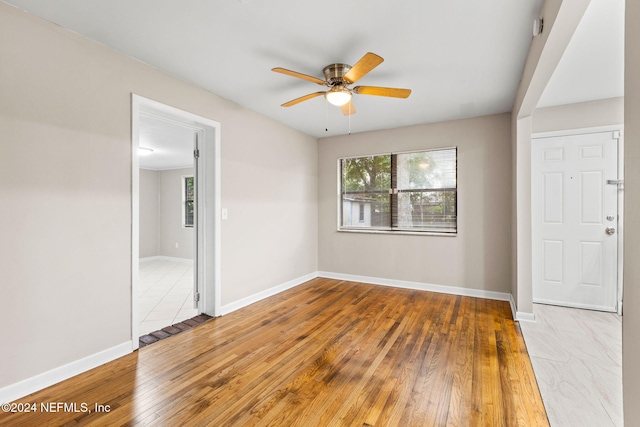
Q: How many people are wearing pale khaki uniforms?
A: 0